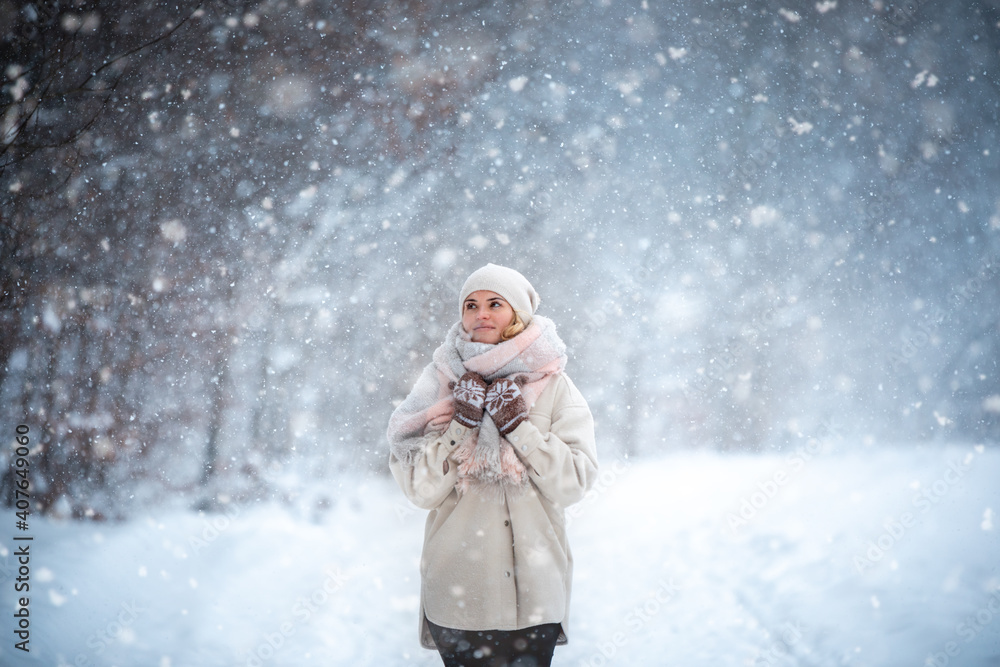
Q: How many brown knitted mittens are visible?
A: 2